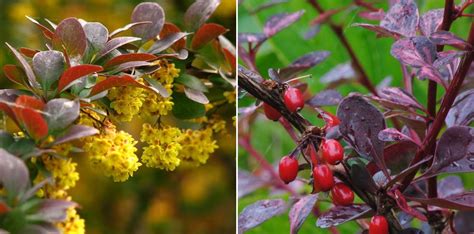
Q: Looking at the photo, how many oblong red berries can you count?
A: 7